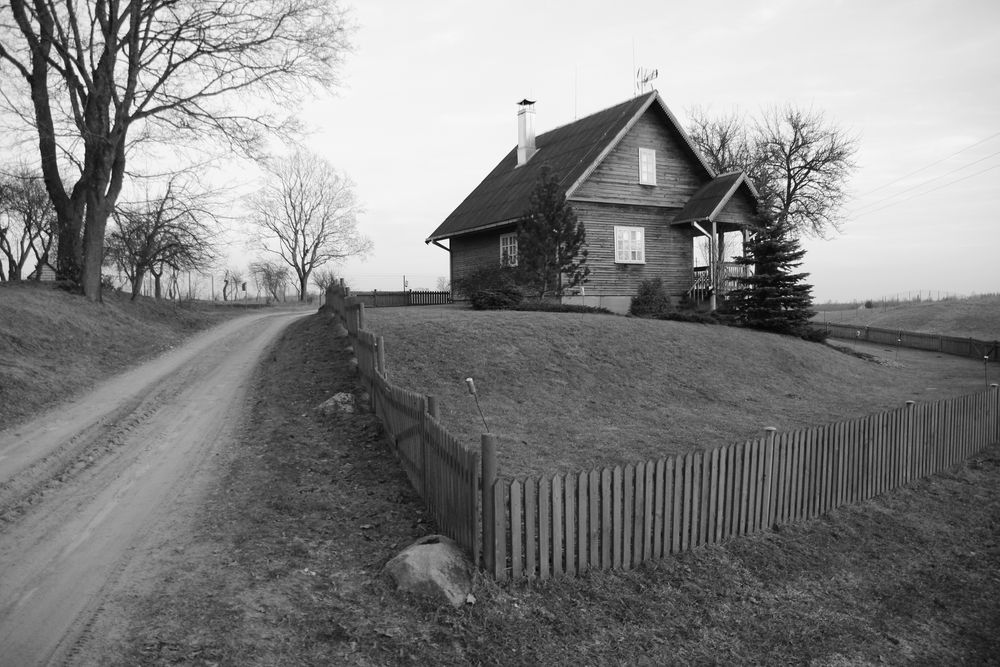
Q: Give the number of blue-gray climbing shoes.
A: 0